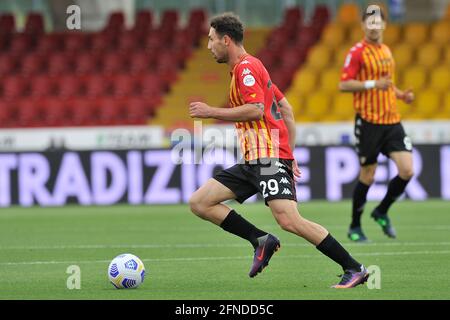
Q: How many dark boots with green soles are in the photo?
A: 2